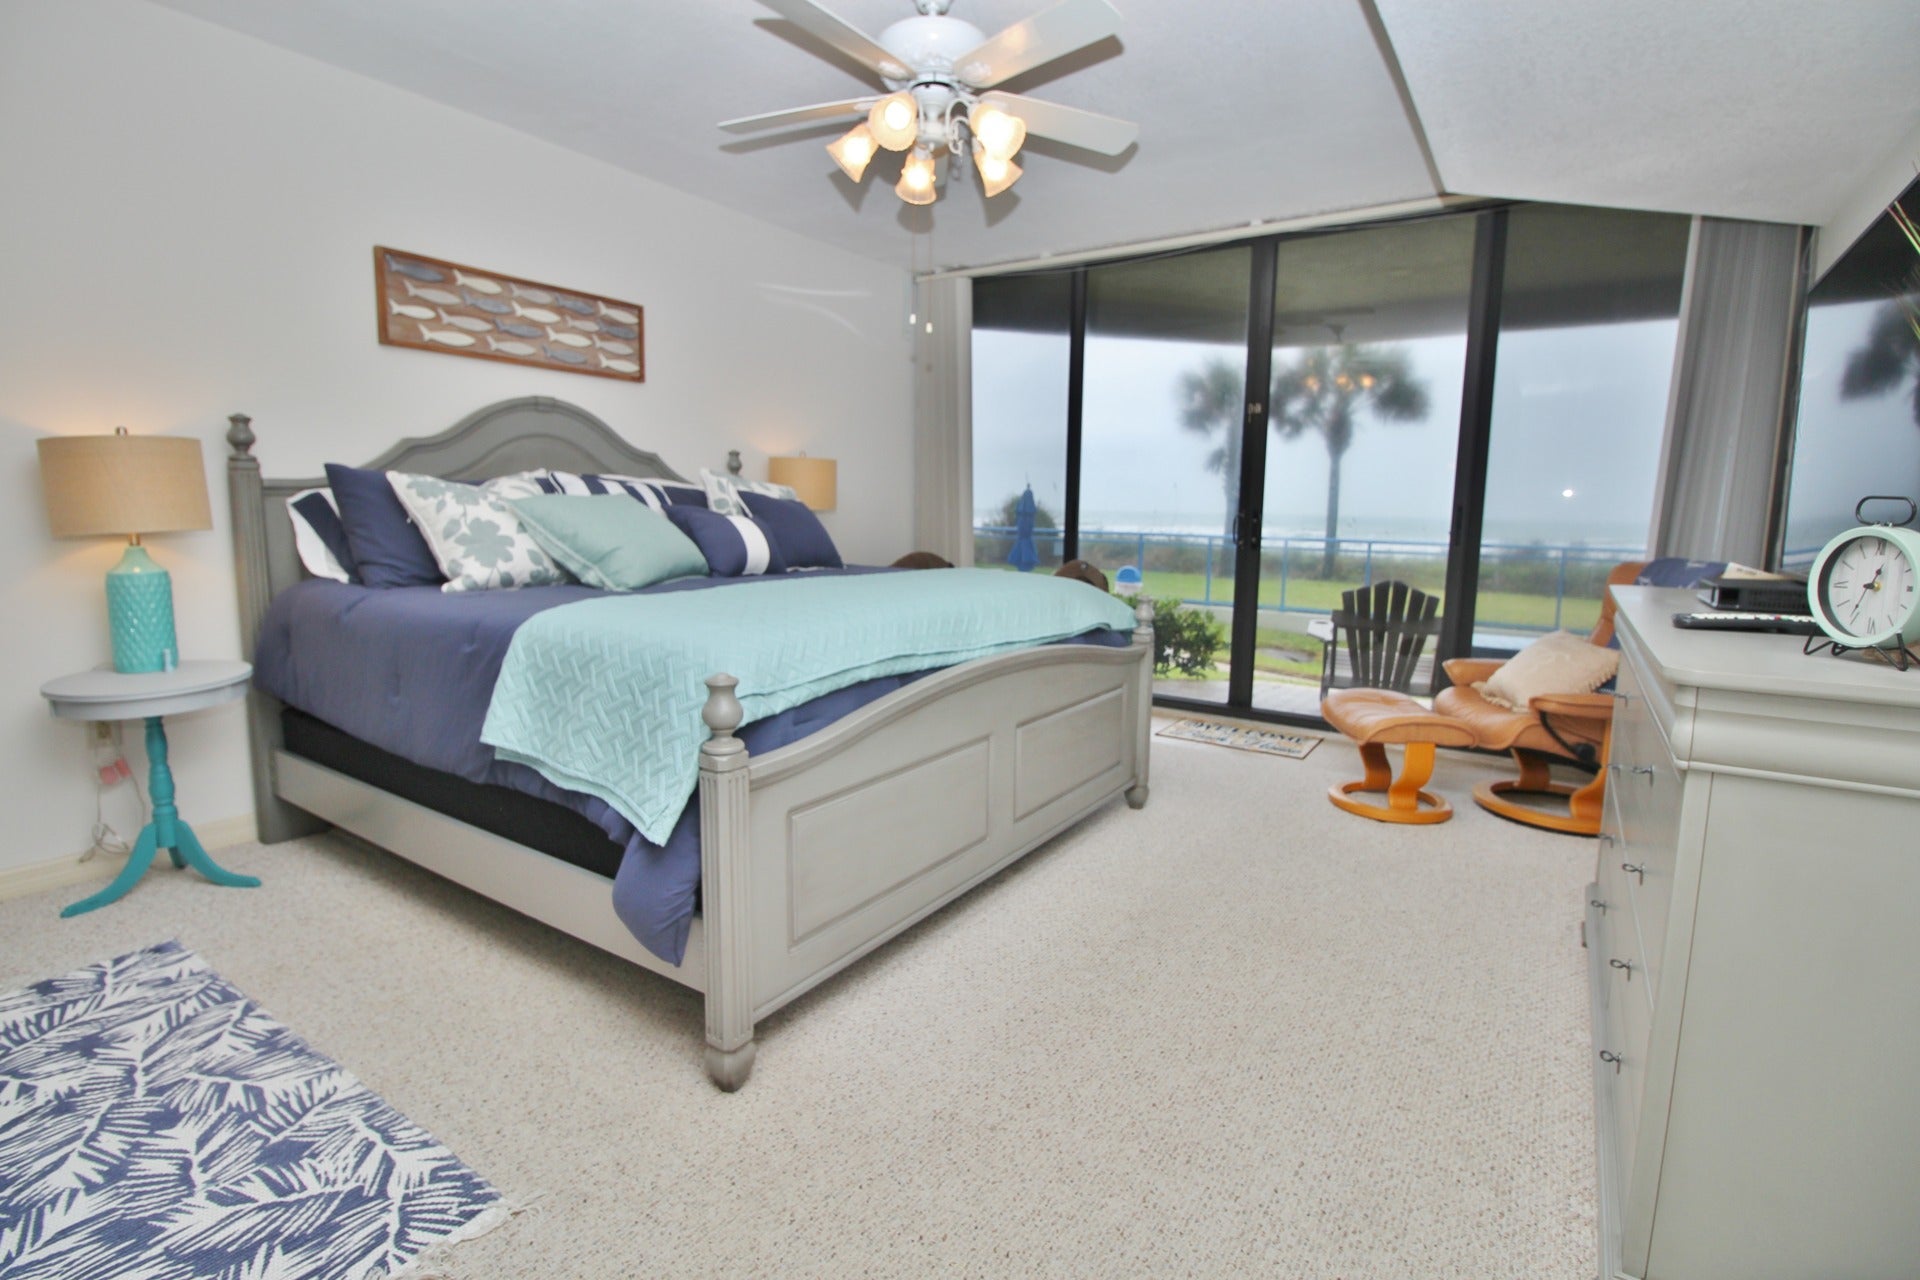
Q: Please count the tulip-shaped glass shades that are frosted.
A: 5